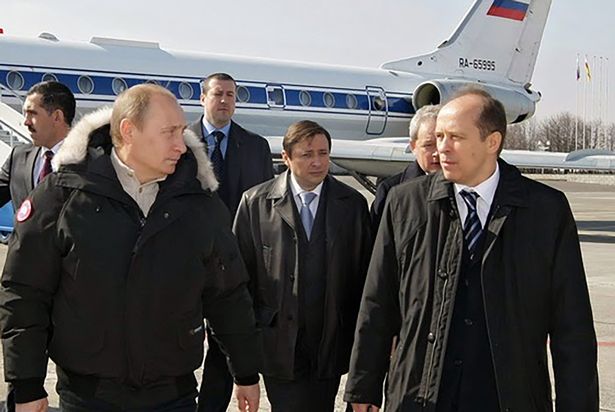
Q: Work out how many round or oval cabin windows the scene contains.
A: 11